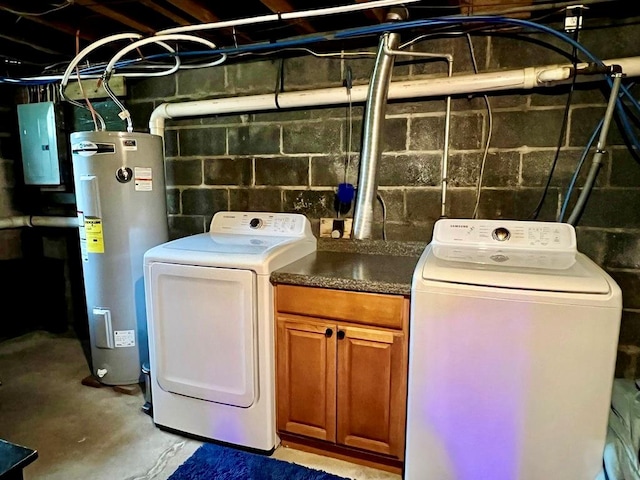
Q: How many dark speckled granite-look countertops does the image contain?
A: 1